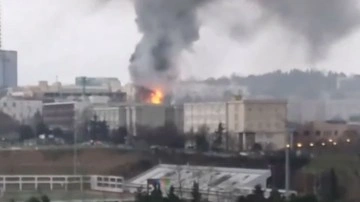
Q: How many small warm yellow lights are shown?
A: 7